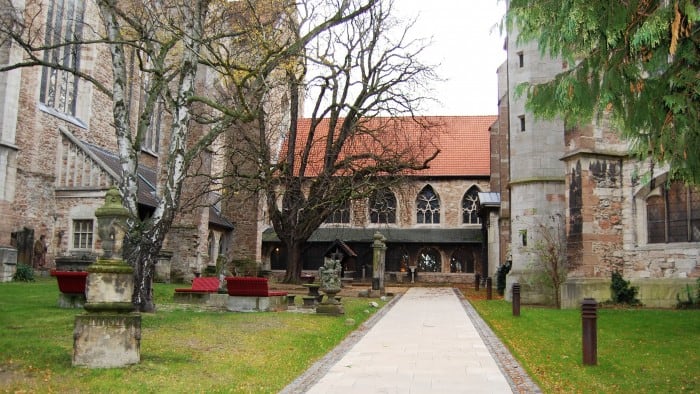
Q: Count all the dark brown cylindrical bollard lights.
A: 4